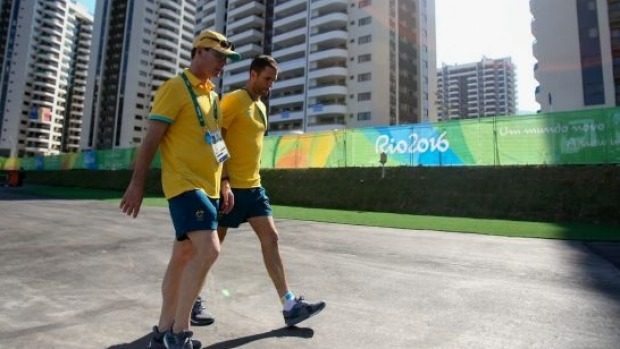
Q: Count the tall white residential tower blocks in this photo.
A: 5